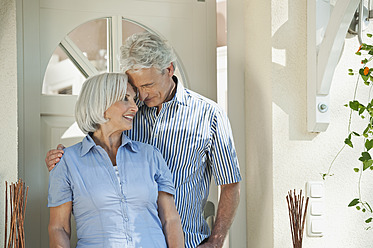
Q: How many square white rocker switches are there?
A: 3